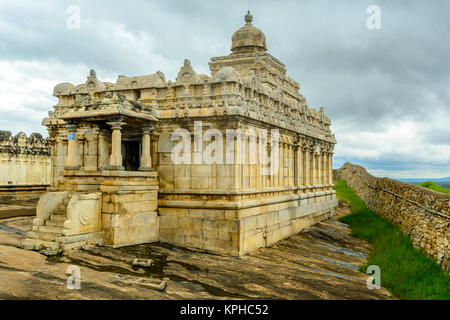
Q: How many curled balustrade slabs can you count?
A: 2